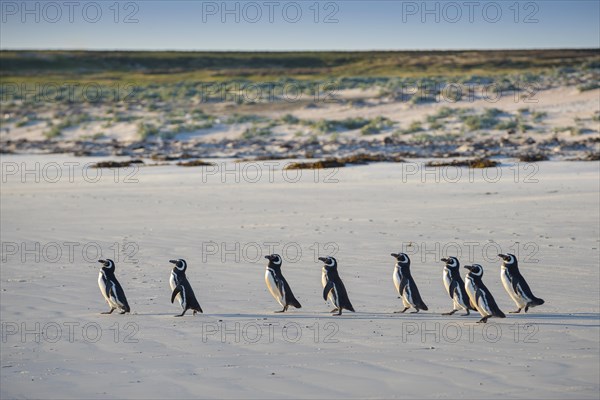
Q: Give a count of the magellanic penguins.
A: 8